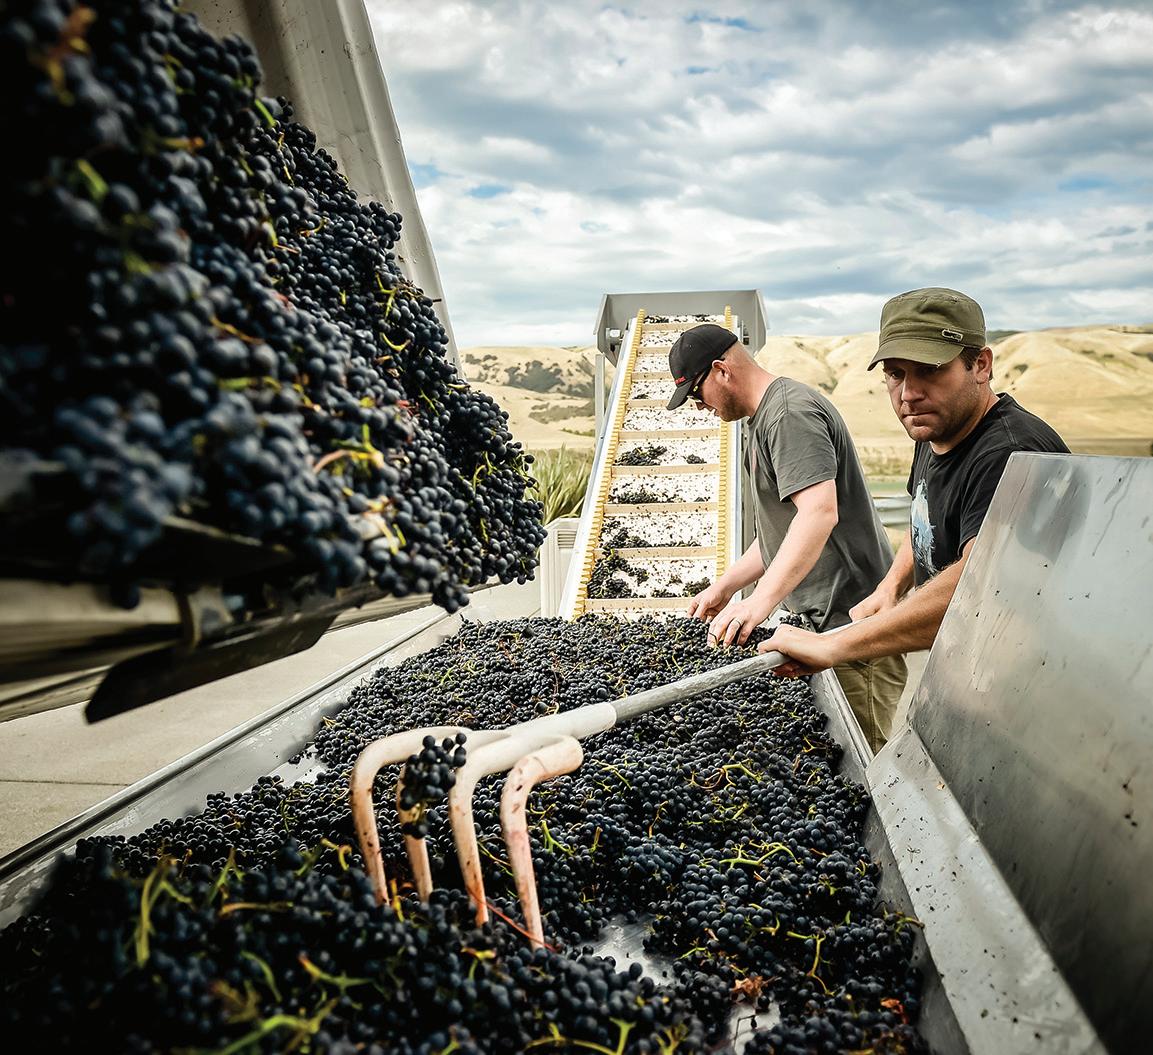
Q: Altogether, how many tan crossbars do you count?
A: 9